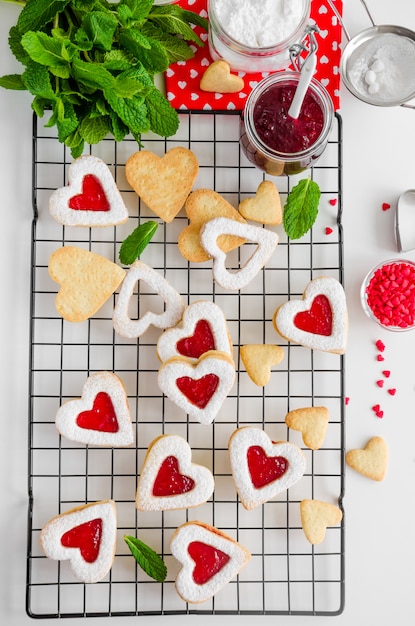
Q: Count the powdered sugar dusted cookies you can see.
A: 11